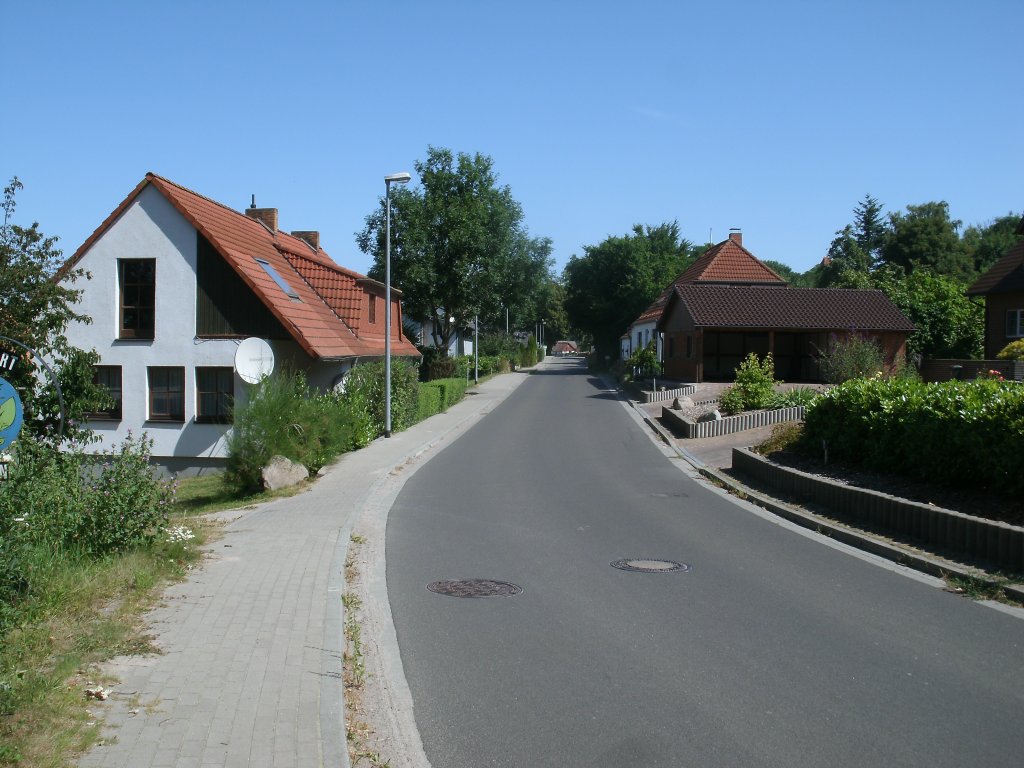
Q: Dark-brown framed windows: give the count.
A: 4